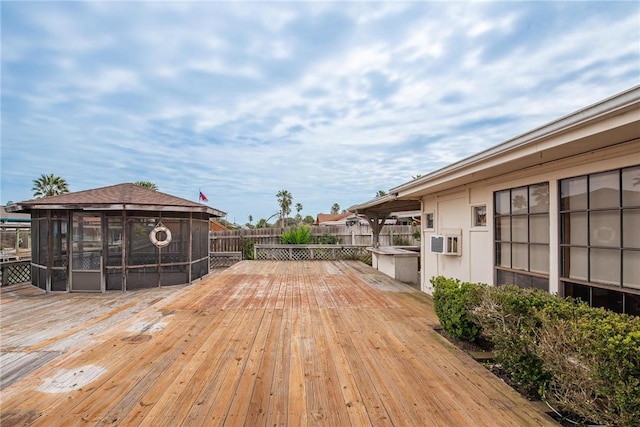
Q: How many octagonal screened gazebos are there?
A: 1